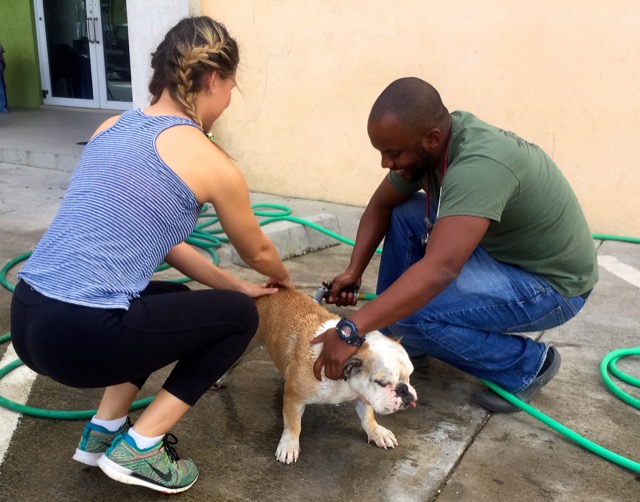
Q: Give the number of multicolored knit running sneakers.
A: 2